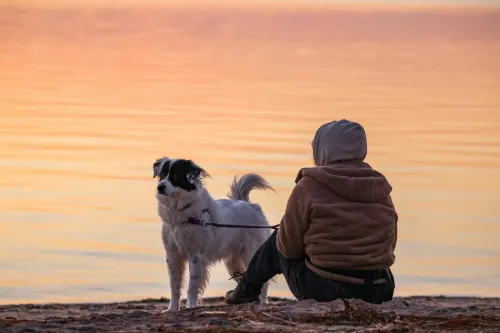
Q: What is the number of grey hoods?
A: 1